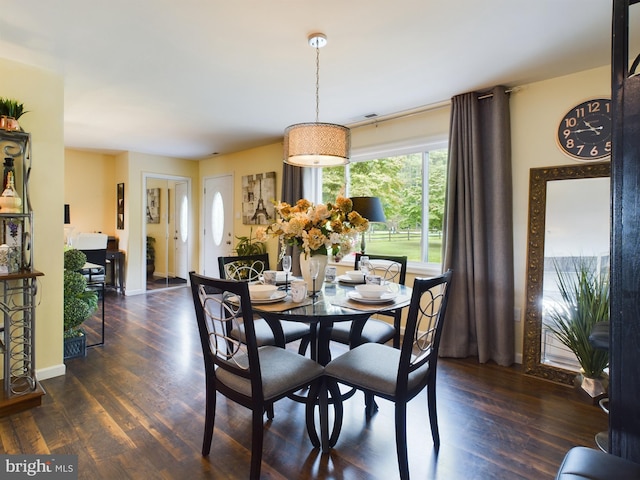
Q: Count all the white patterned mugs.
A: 4